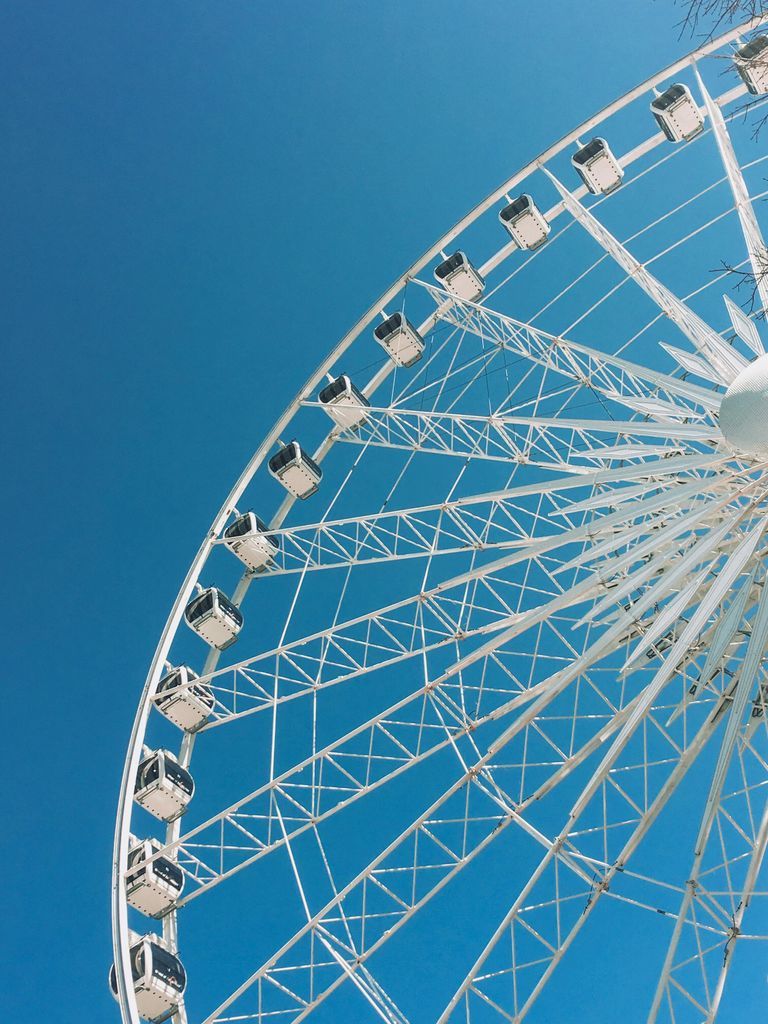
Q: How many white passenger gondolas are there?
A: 14